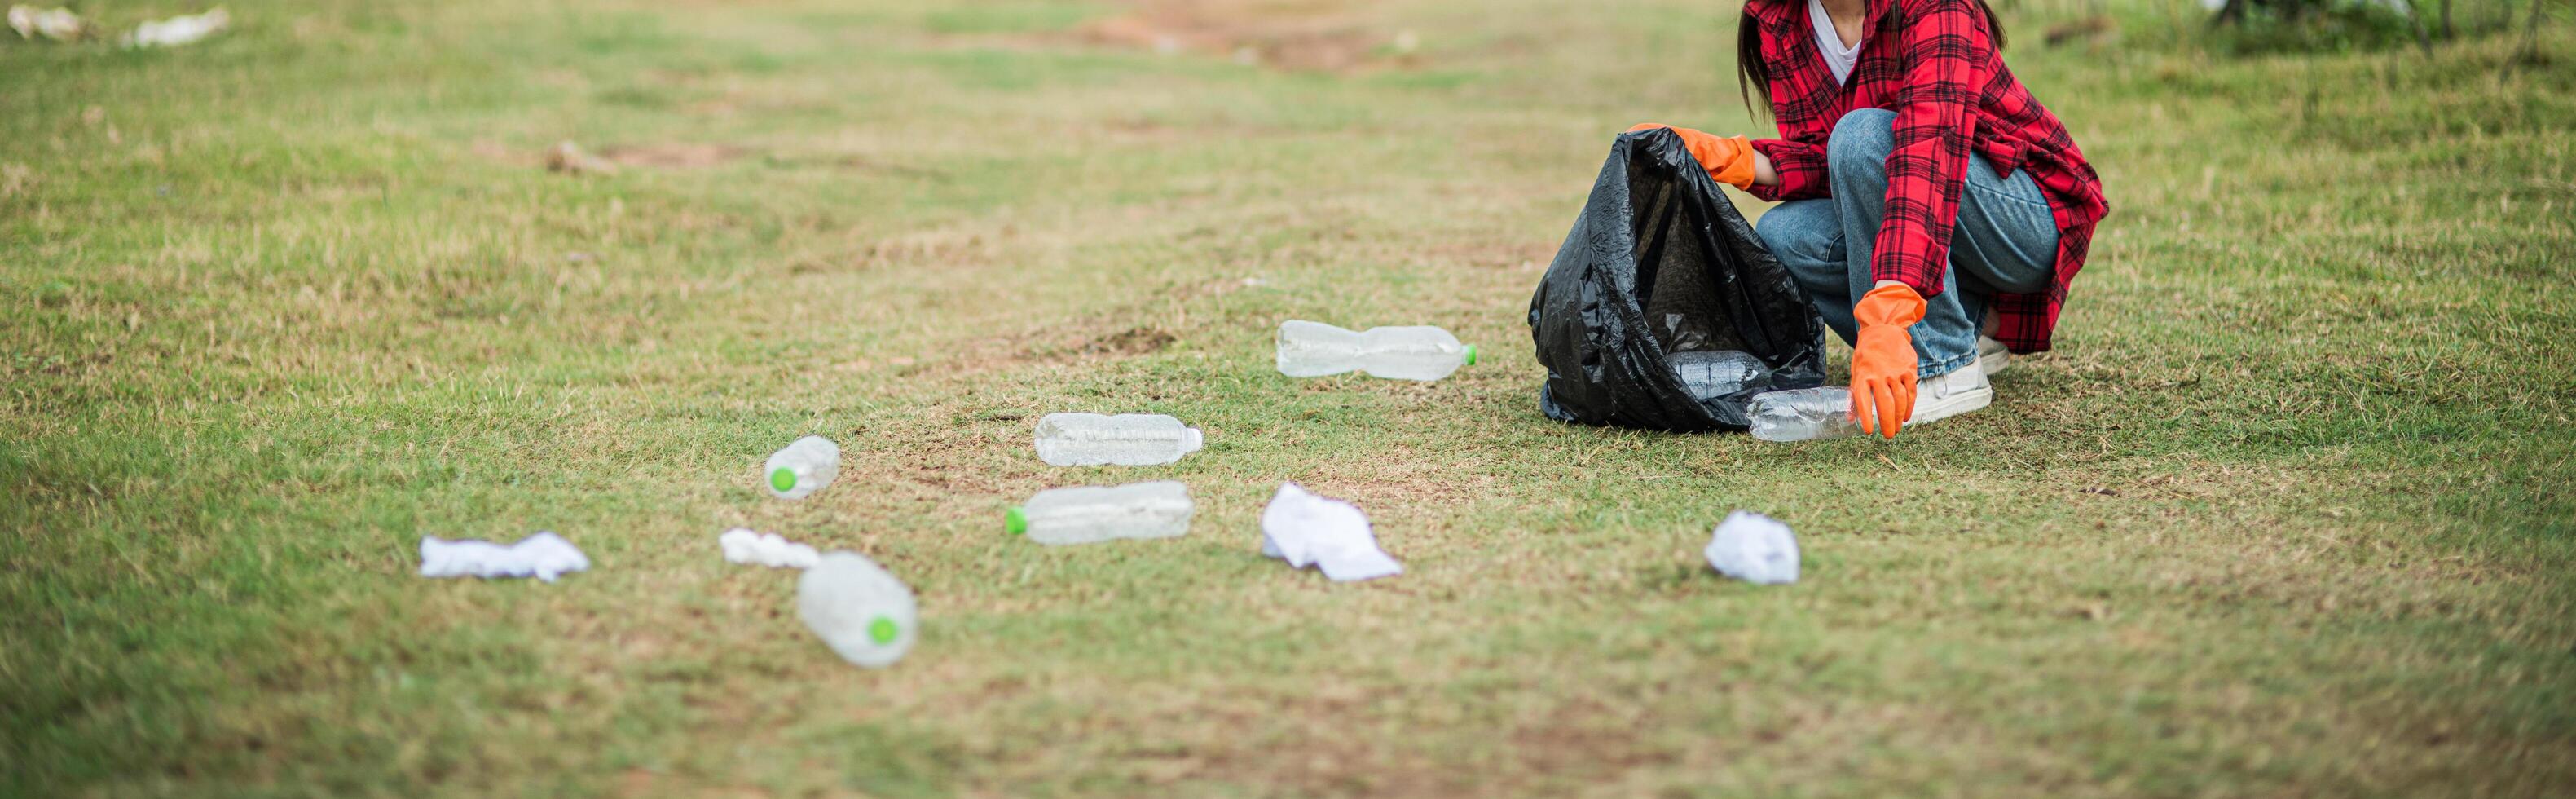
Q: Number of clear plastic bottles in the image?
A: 7